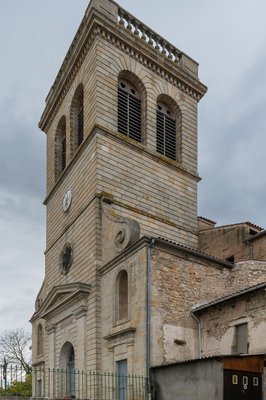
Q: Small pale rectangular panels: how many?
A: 3